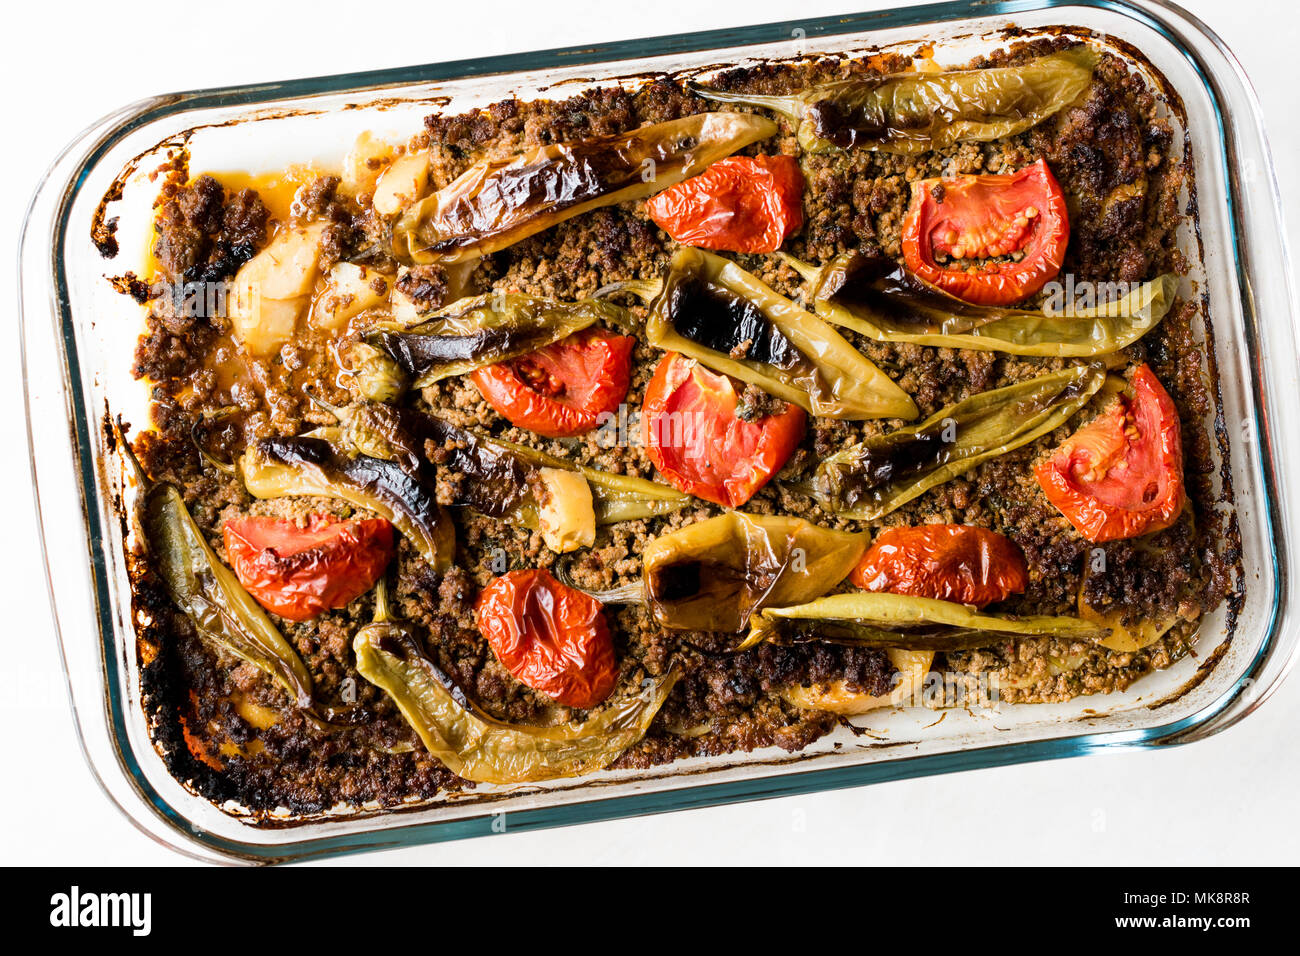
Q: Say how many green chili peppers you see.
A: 12